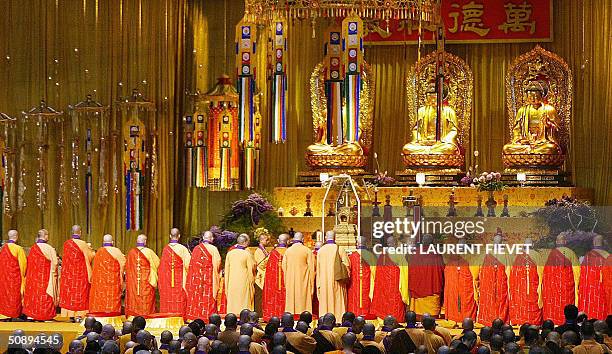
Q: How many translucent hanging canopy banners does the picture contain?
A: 4